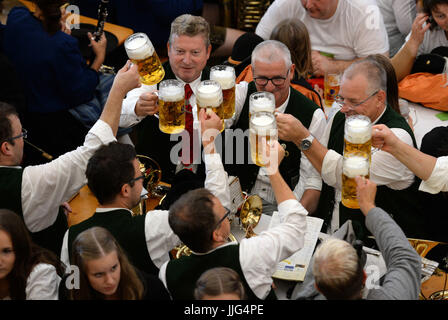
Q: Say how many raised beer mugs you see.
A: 8